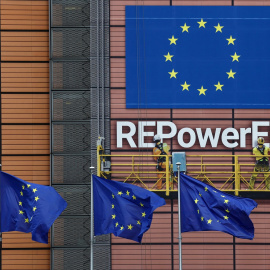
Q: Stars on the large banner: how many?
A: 12